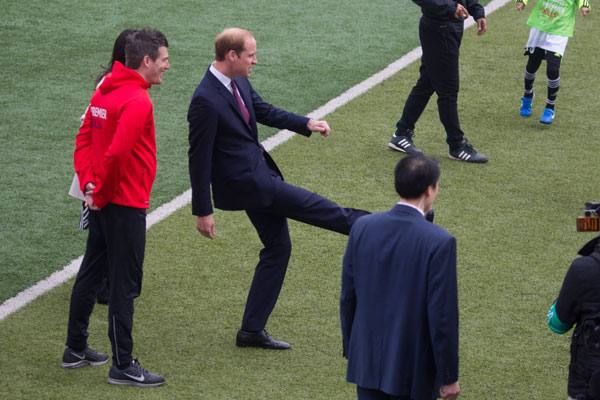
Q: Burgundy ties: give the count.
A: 1